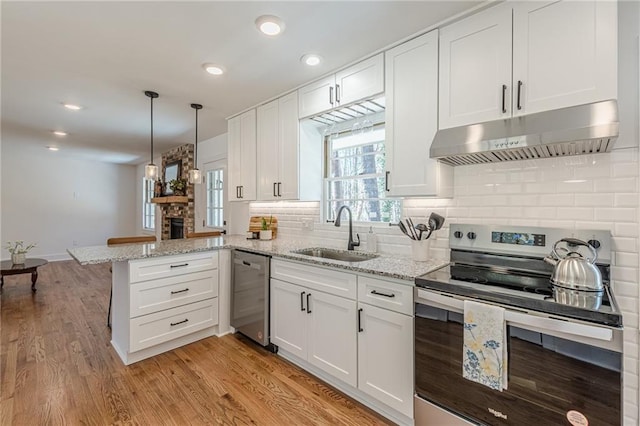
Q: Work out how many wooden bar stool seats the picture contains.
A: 2